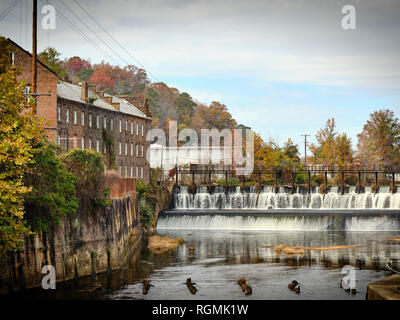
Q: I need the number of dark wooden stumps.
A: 5